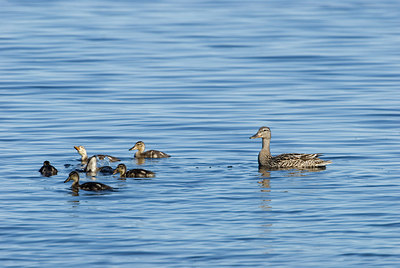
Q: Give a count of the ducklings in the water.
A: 6